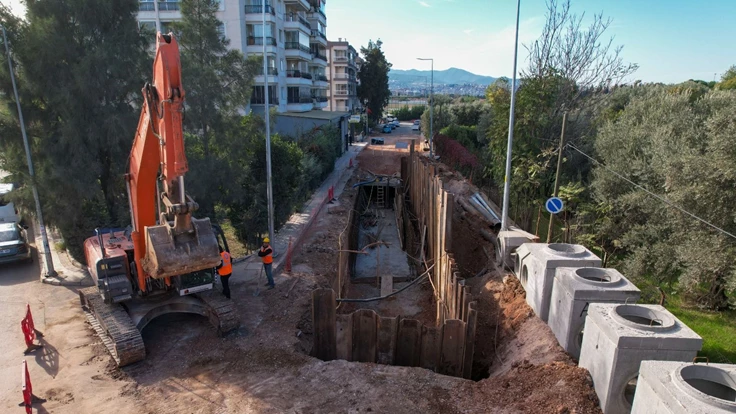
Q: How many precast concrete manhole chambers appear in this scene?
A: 5